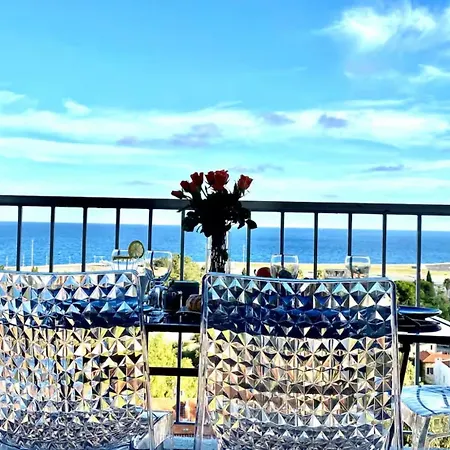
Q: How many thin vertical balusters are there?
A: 12